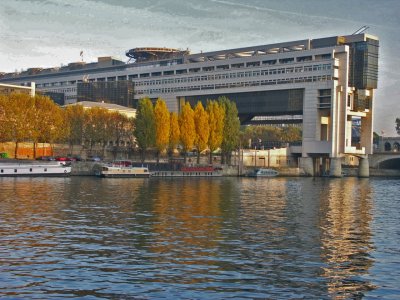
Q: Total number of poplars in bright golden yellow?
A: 5